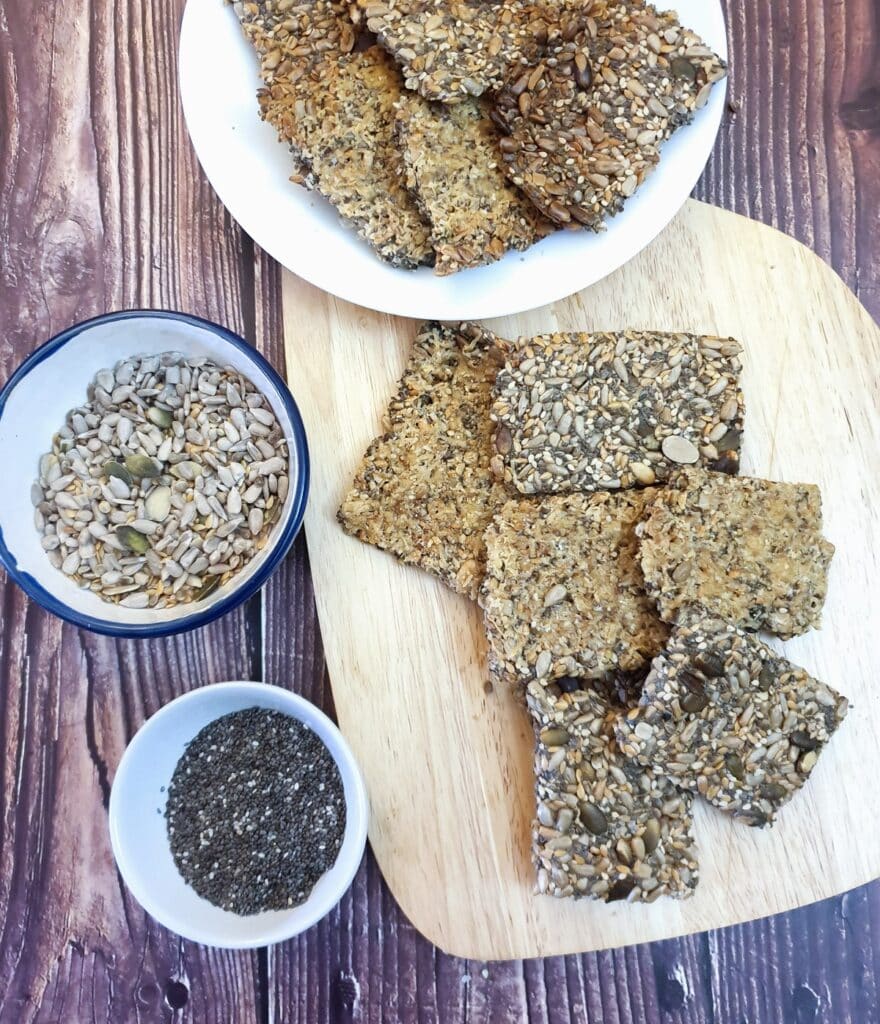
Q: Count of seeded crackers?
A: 11